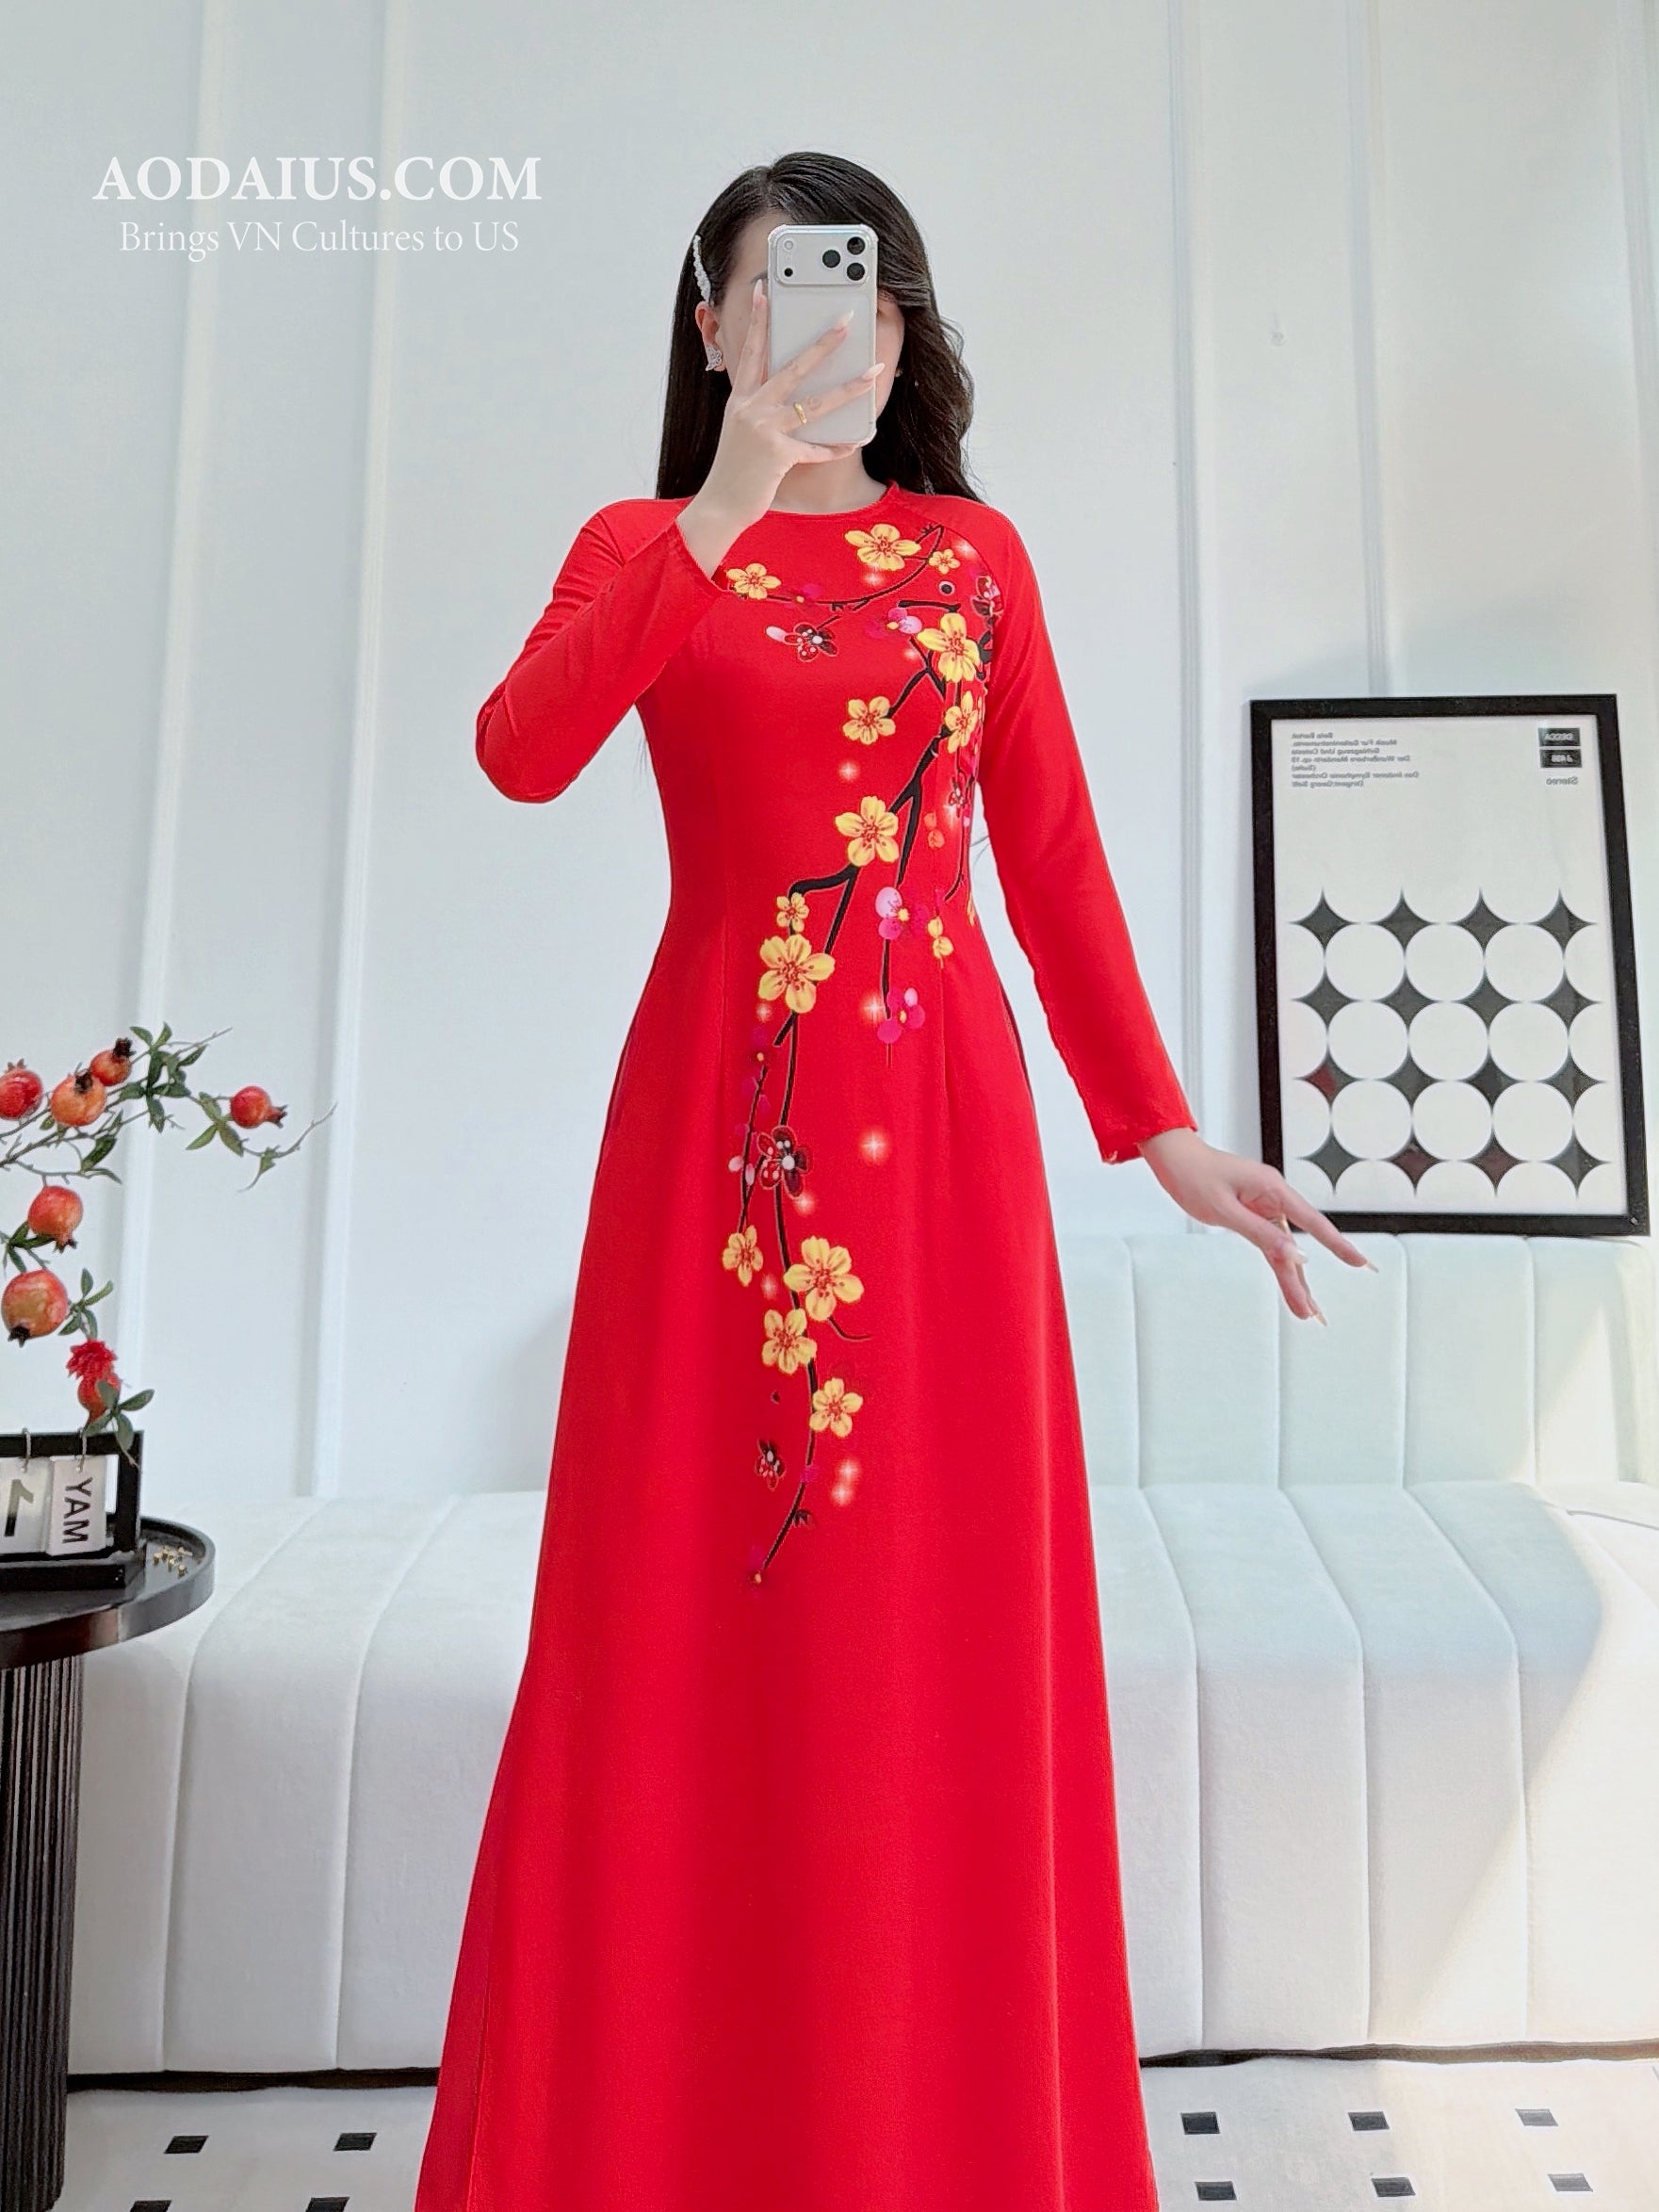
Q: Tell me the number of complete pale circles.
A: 9